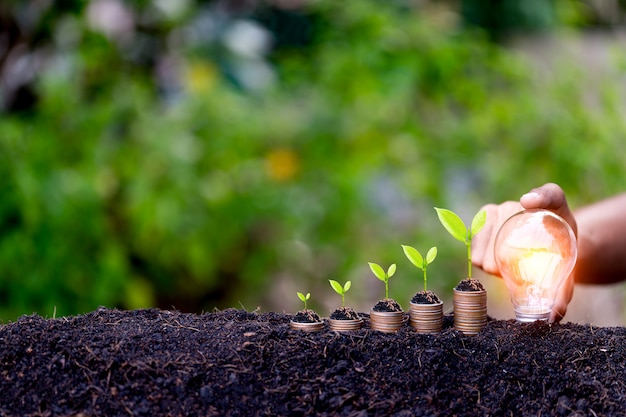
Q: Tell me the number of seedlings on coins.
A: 5